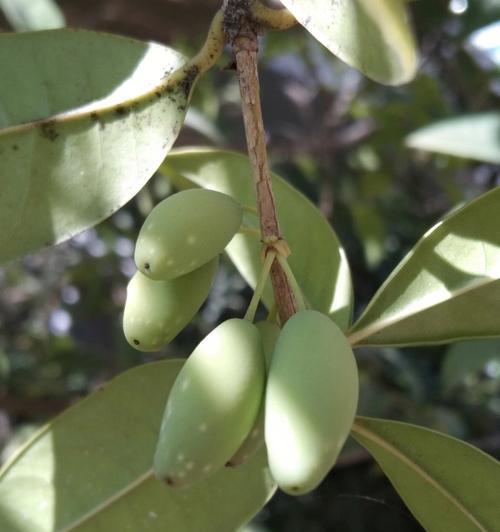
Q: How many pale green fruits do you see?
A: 5